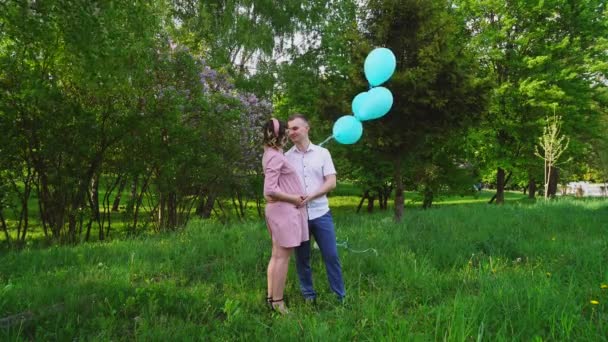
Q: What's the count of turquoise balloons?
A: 4